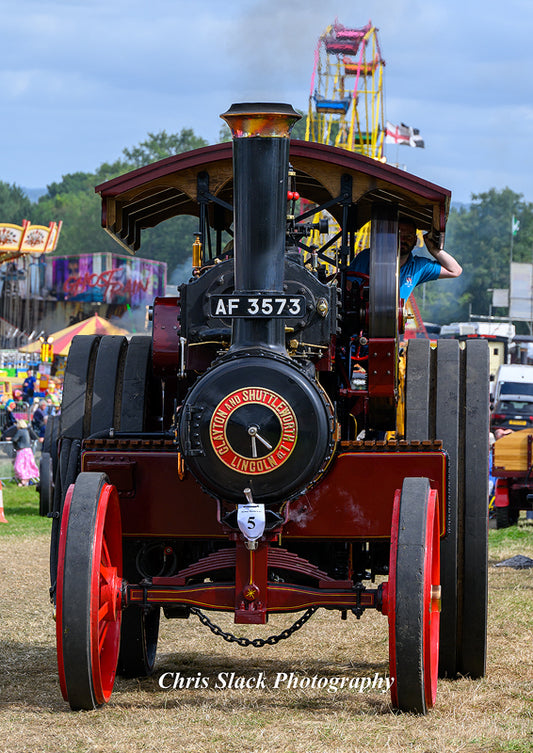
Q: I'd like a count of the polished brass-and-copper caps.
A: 1